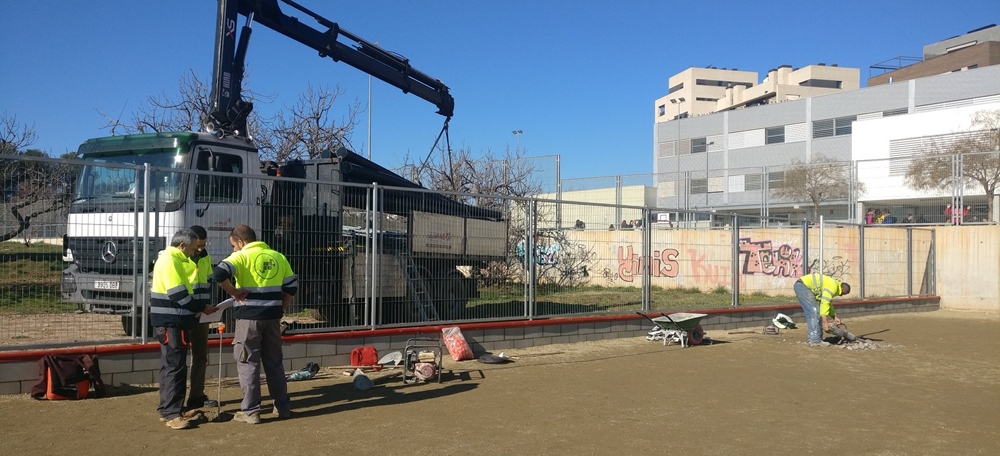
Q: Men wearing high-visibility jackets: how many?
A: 4